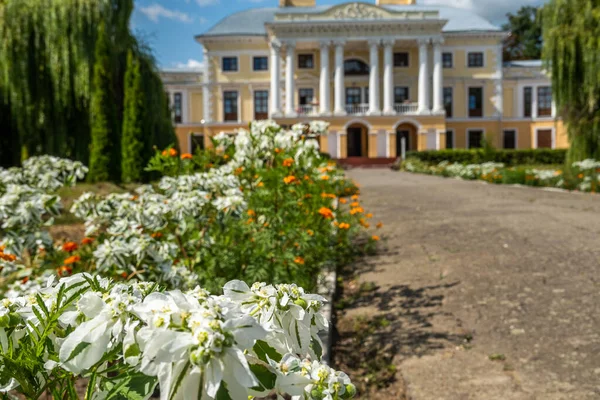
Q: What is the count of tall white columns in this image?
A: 8